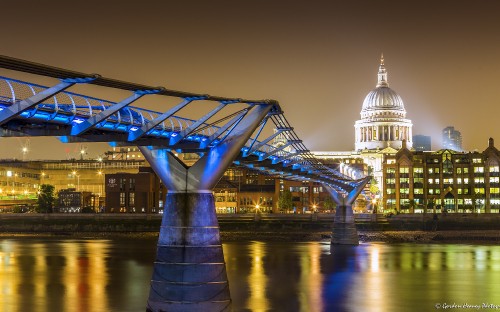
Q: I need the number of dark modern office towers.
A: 2